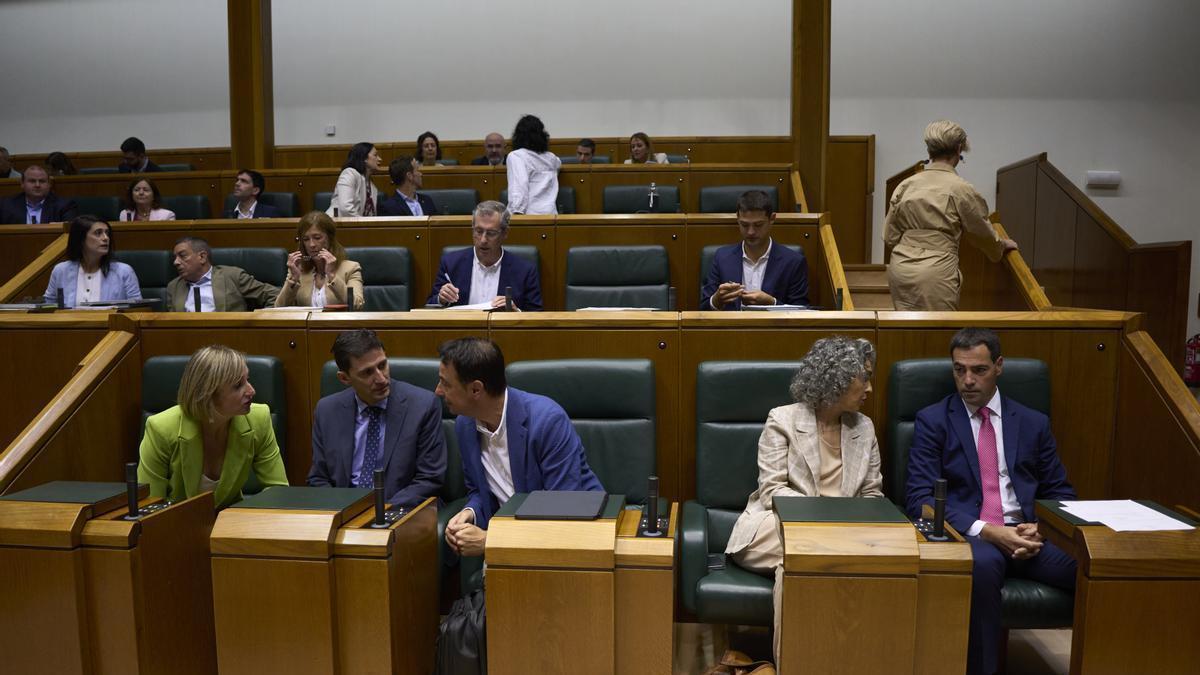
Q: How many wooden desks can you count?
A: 5